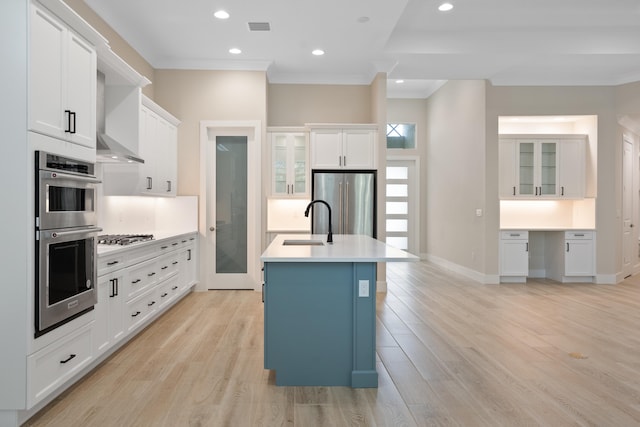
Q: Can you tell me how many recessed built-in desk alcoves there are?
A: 1